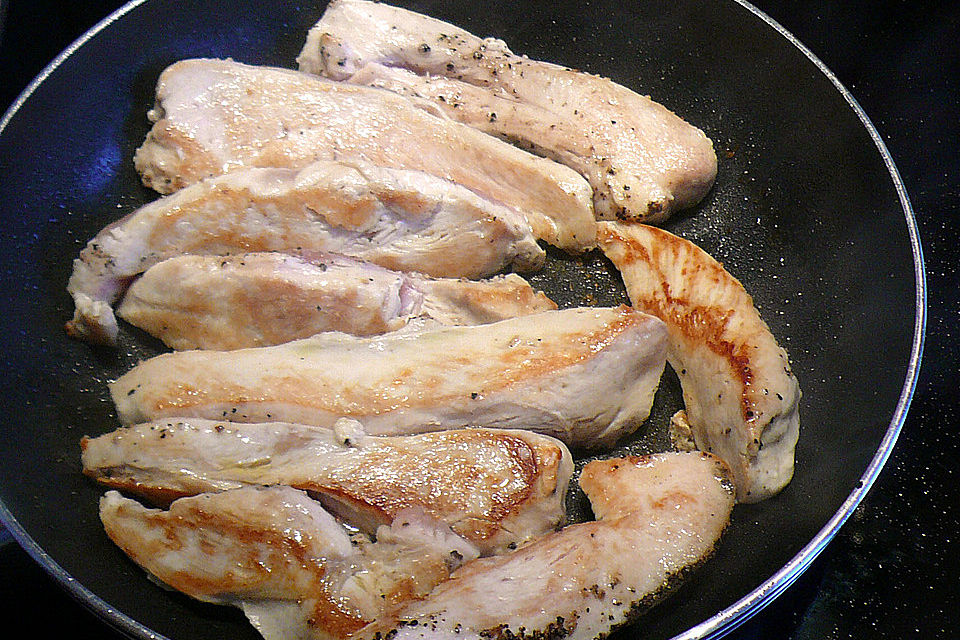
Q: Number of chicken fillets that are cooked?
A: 9